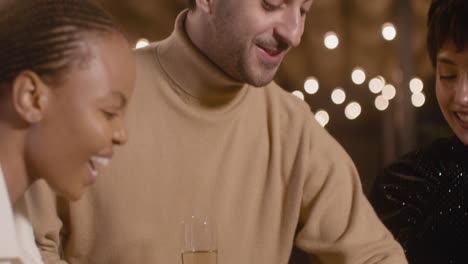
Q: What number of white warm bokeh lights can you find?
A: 14